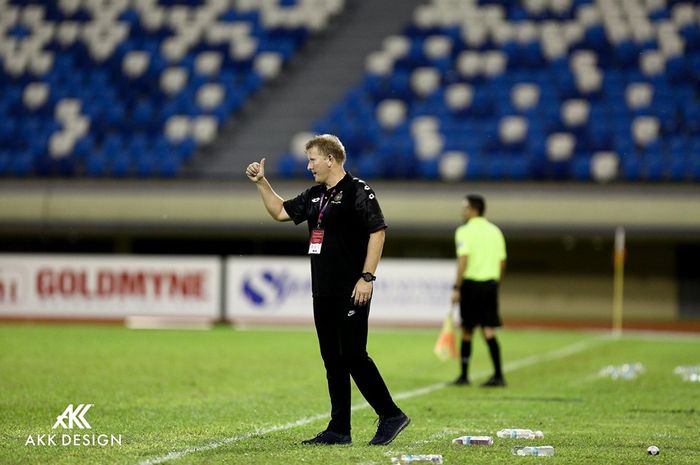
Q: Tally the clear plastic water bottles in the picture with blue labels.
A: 4